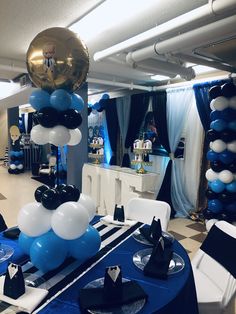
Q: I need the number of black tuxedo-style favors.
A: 5